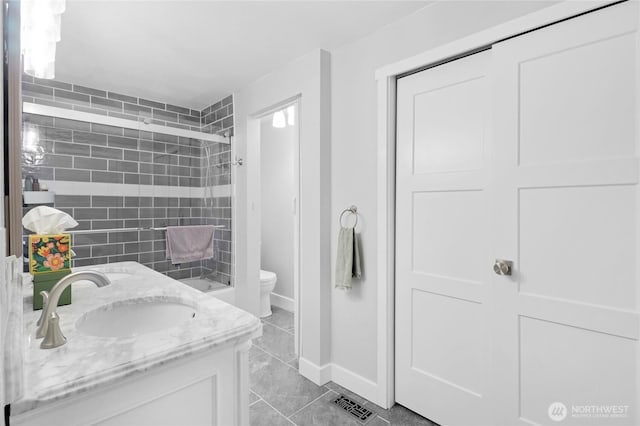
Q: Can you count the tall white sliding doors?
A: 2